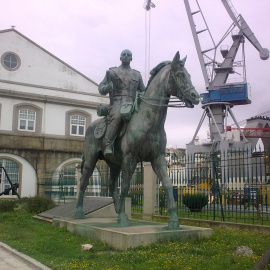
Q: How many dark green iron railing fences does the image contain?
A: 1